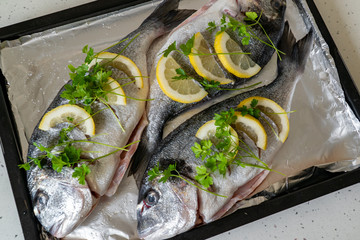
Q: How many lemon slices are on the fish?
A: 9